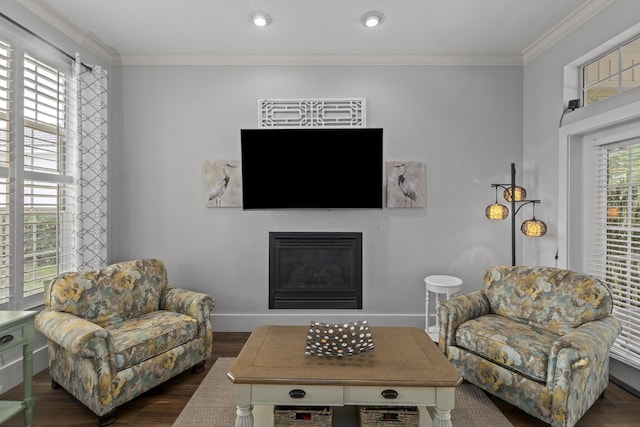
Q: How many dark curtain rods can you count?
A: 1